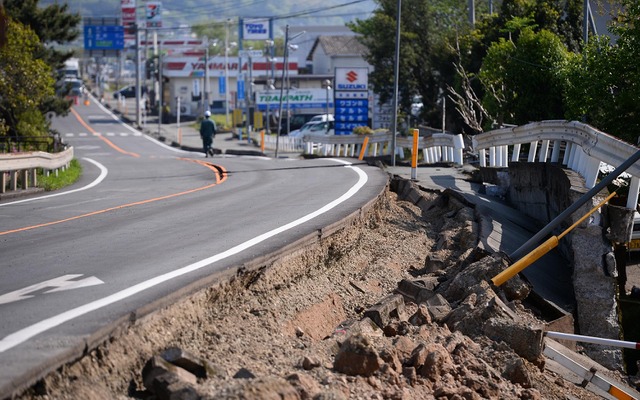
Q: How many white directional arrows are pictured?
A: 1